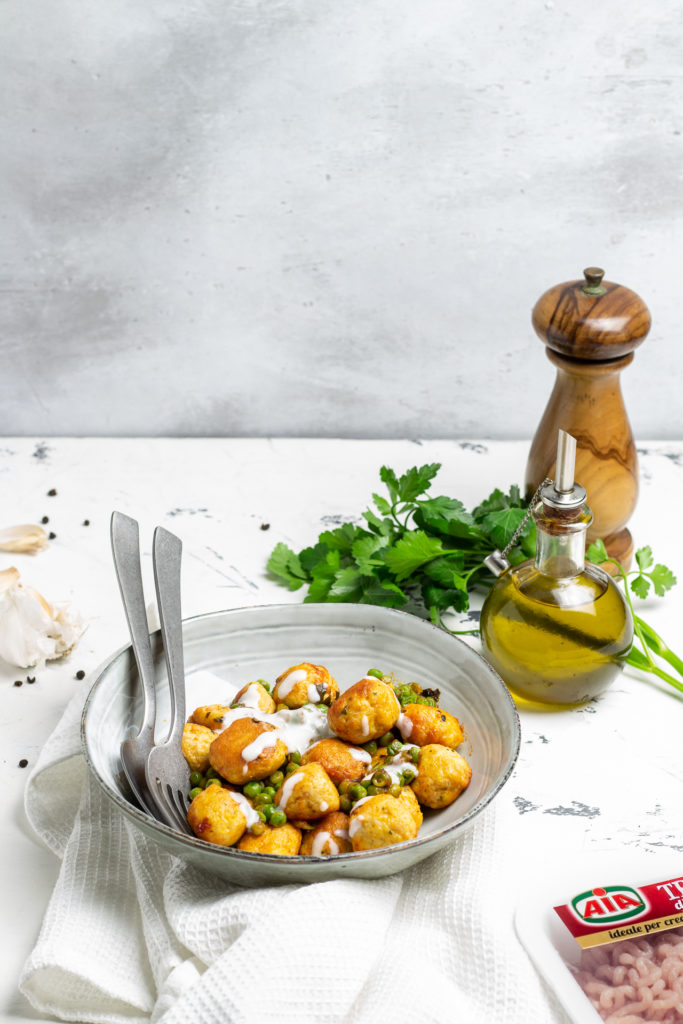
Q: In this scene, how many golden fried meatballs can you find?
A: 15